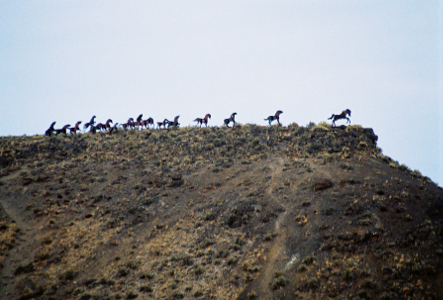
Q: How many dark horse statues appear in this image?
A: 15